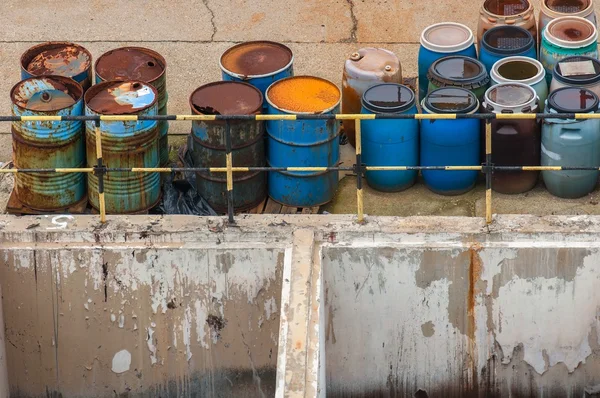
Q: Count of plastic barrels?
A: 13